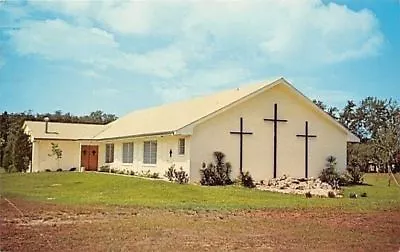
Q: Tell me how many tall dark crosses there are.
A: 3